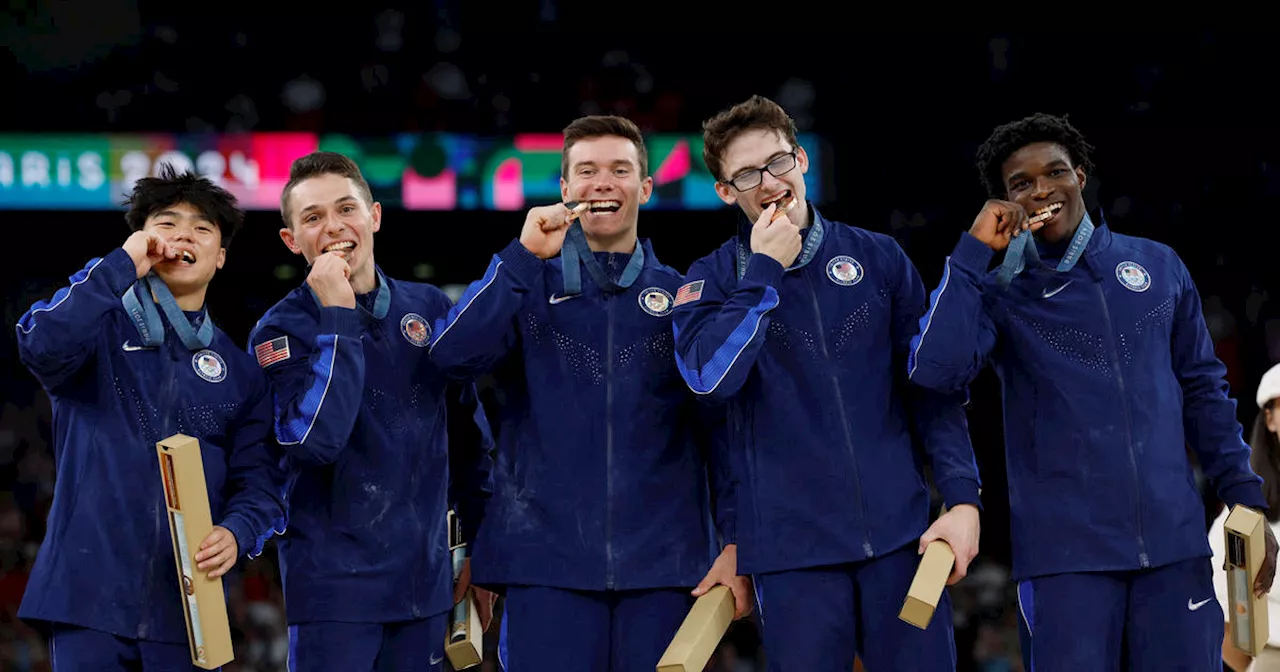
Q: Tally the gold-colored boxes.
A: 5